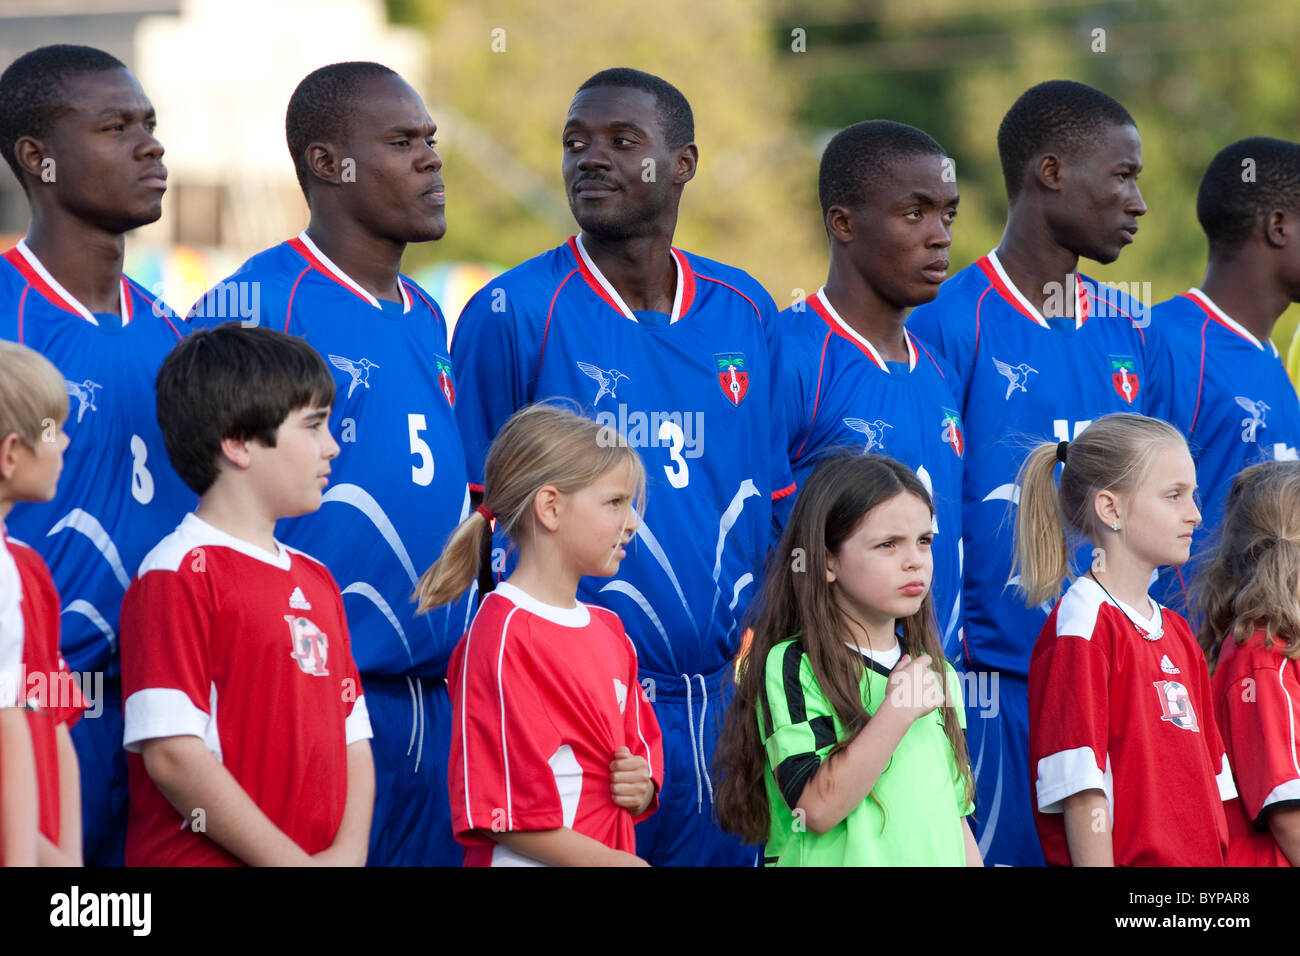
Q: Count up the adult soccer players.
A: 6